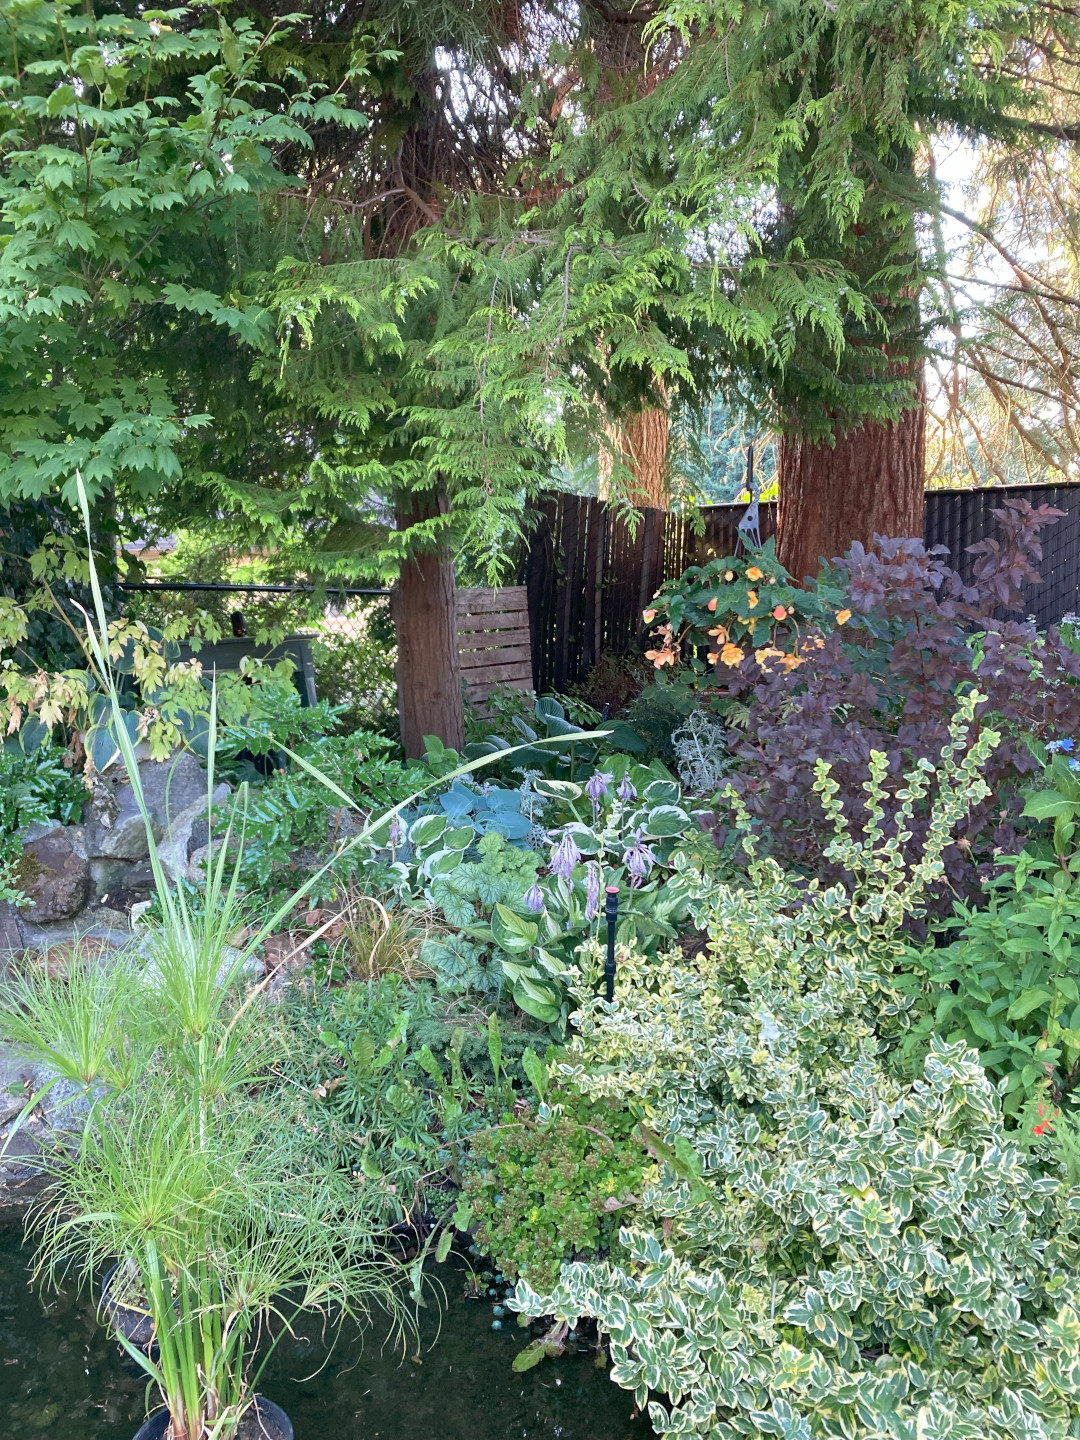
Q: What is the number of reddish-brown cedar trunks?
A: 3